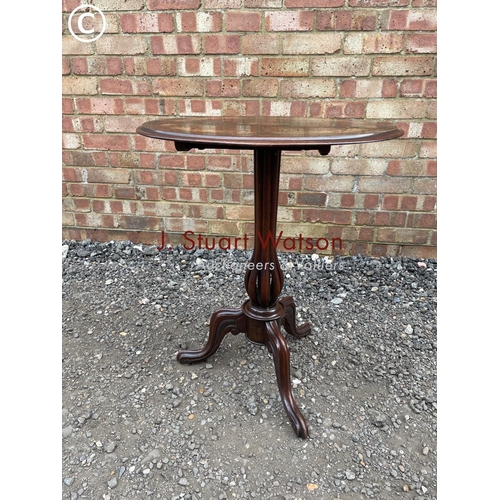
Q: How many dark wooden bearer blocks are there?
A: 2